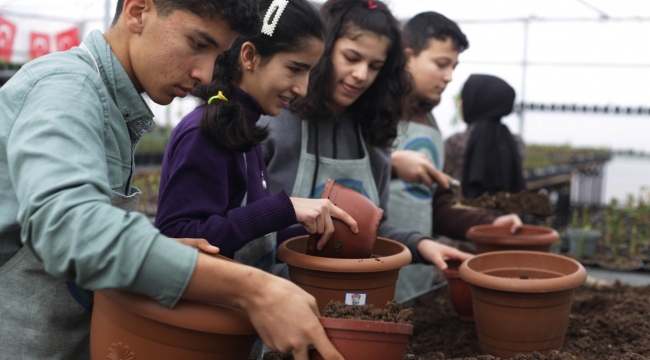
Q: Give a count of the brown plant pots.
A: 7